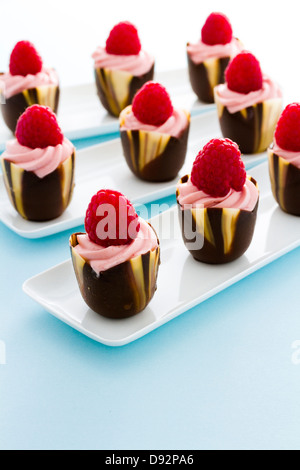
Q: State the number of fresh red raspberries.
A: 9